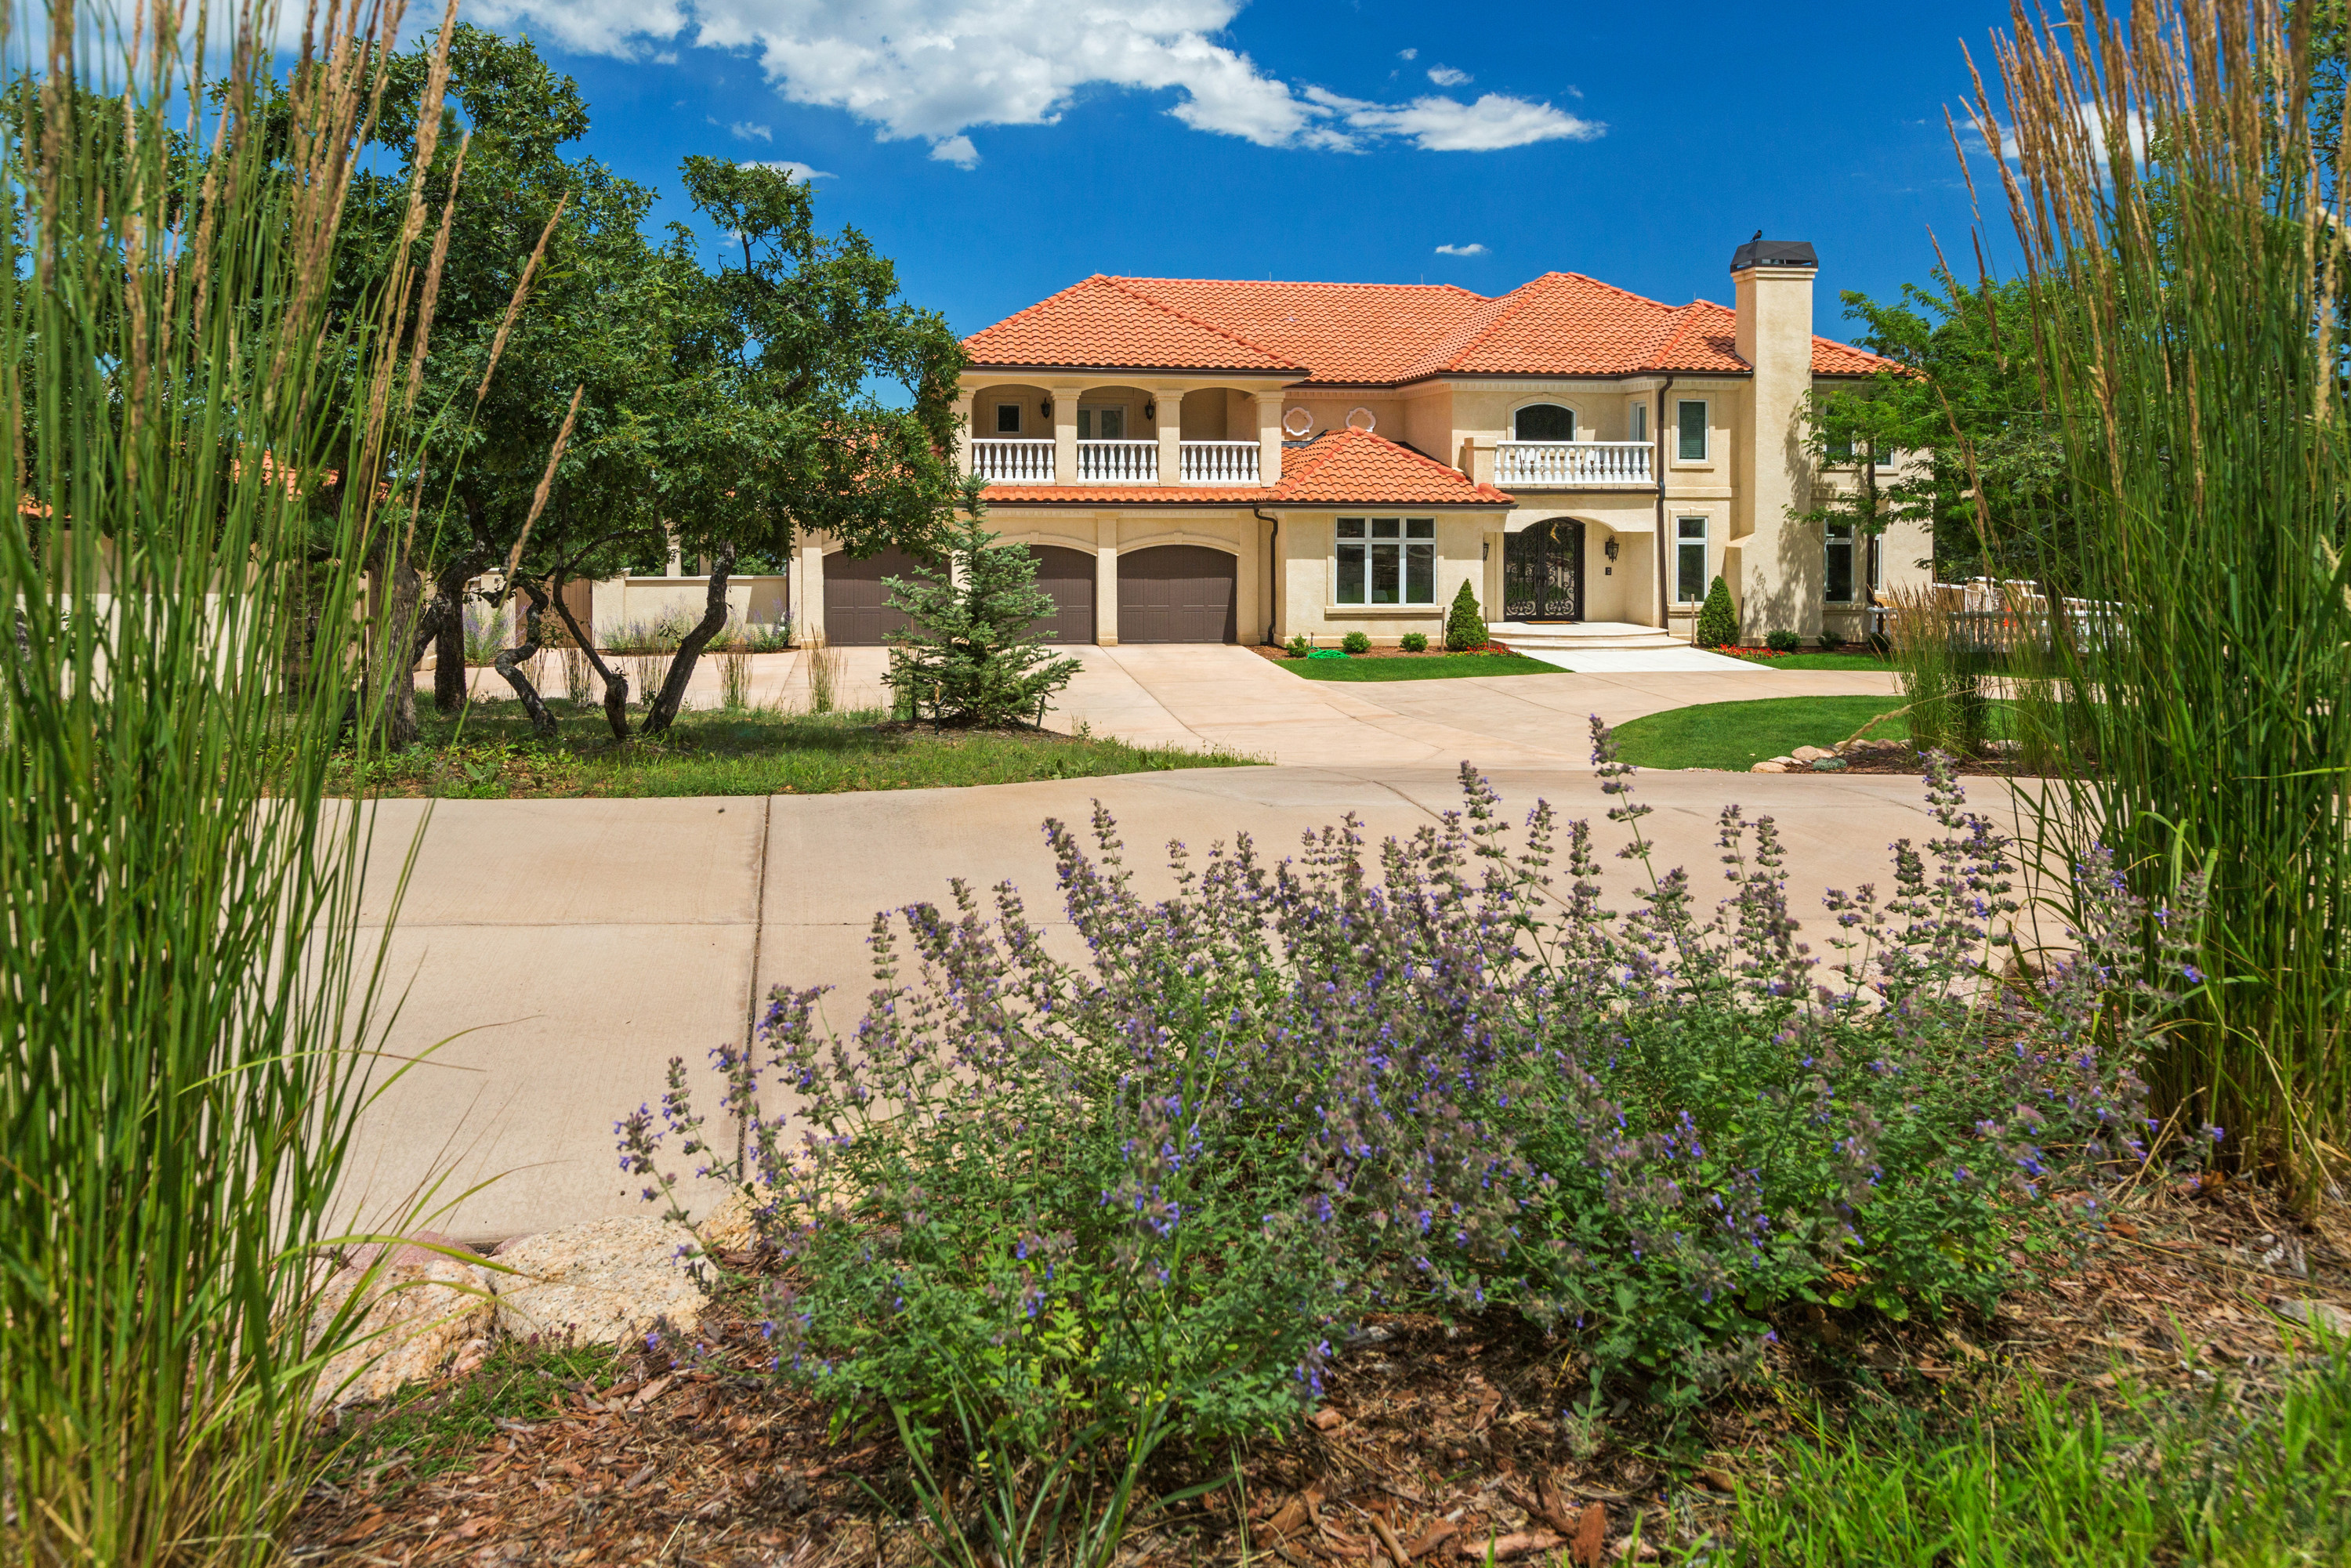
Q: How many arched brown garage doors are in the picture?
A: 3